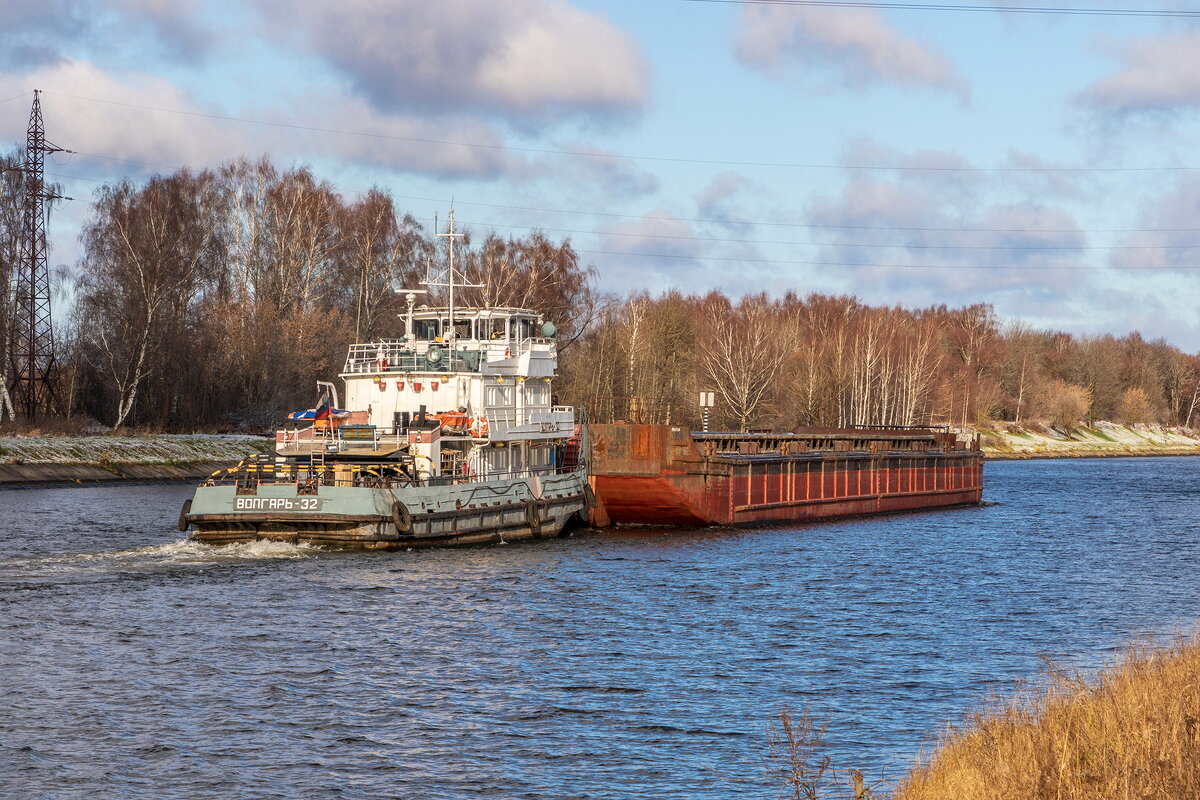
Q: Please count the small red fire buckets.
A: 4